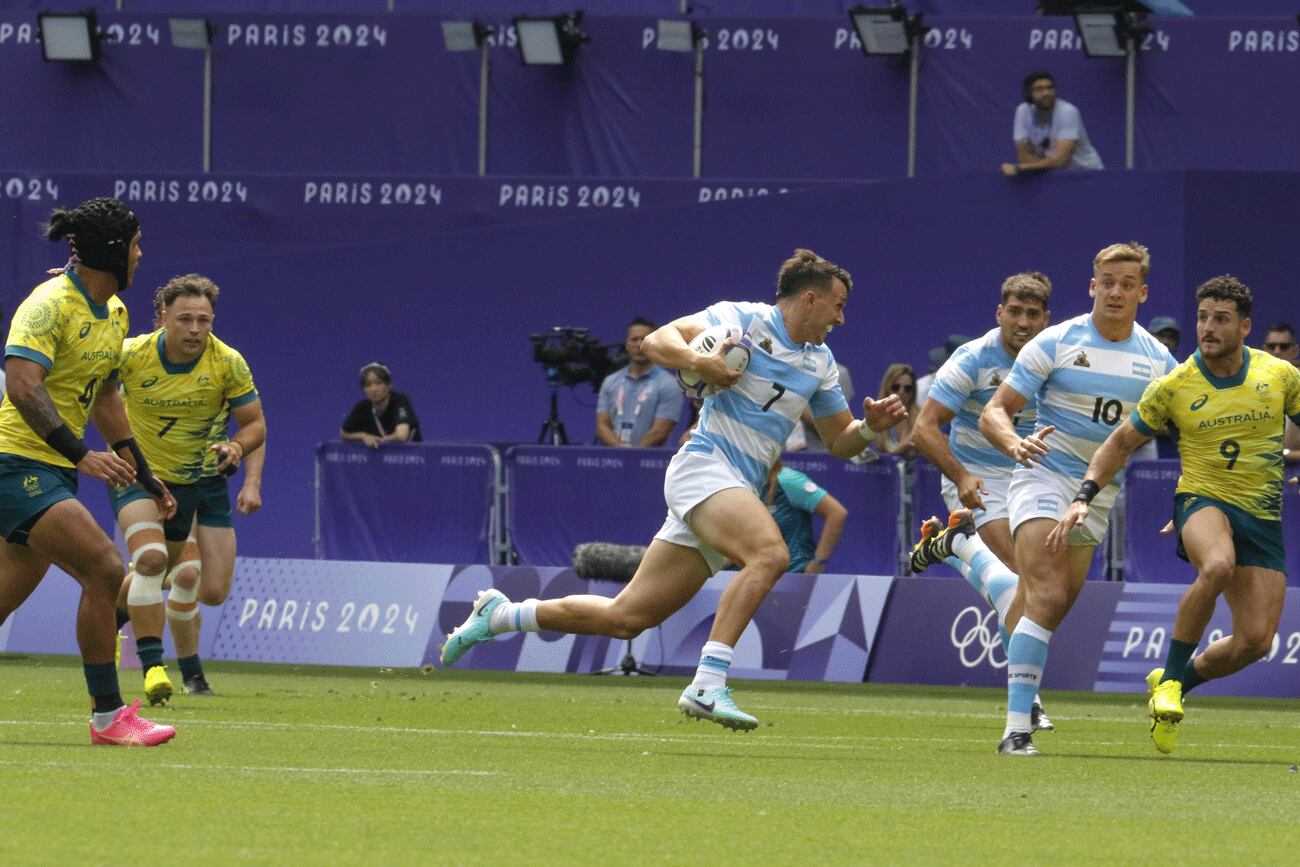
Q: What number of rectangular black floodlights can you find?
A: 4